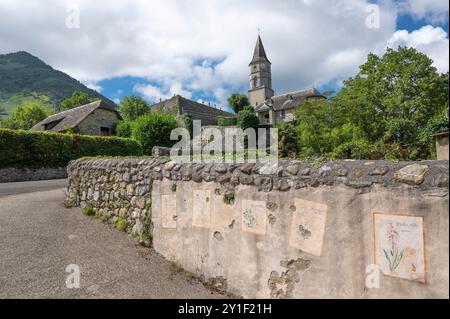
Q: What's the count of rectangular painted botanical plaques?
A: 5